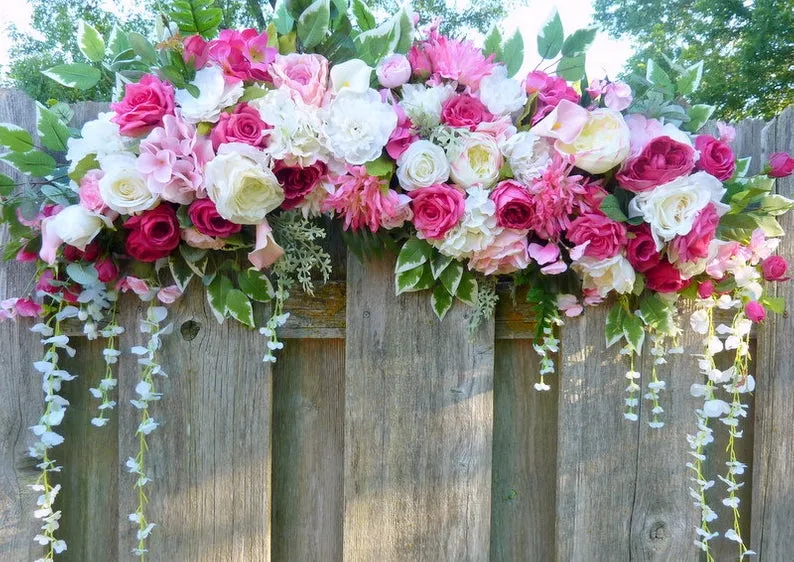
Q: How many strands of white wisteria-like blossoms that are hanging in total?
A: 9